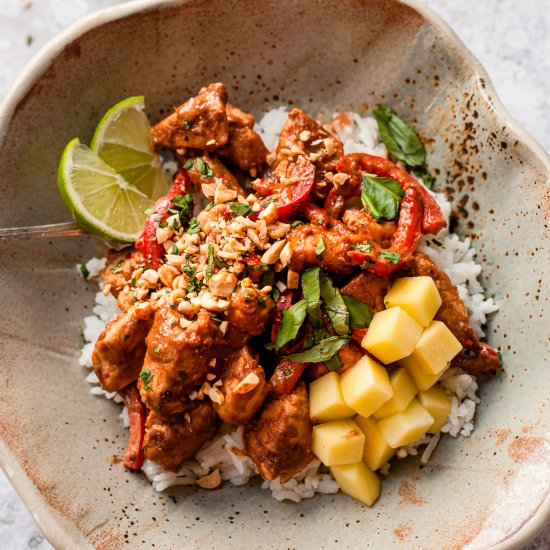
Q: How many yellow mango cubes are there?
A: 12